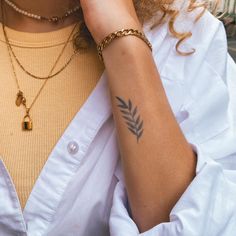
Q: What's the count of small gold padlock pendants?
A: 1